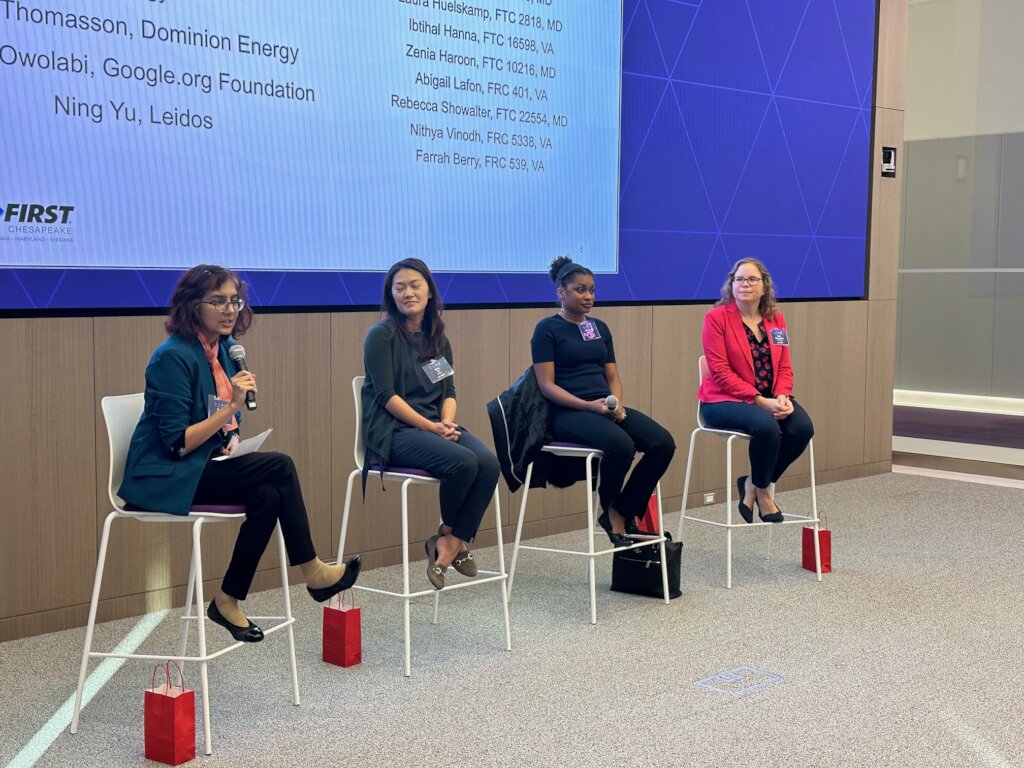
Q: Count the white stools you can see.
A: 4